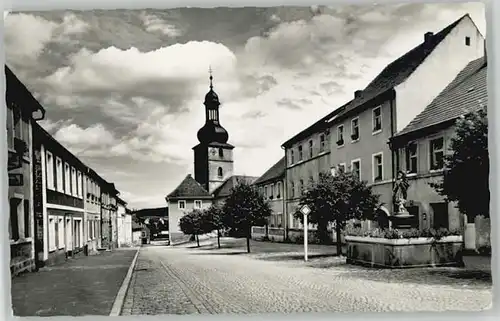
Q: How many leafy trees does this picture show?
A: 5